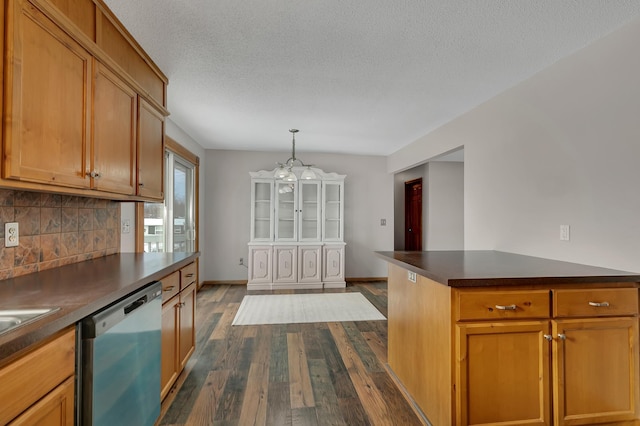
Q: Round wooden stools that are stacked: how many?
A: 0